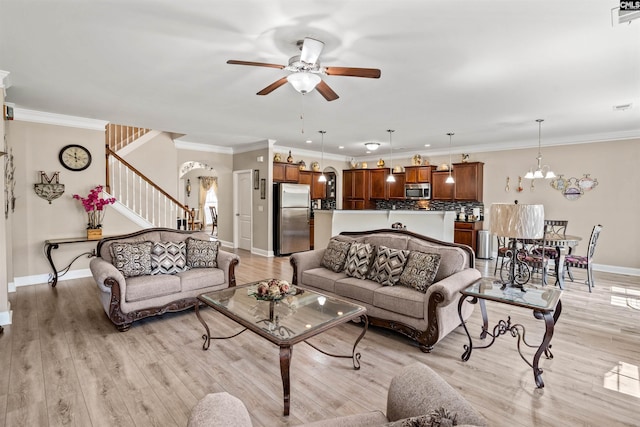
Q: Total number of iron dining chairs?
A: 4